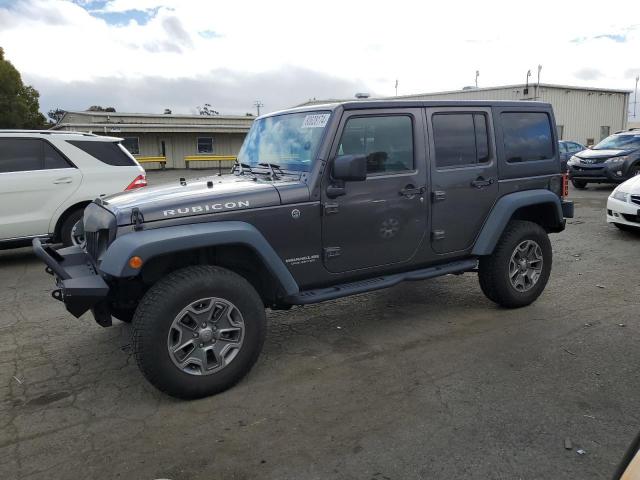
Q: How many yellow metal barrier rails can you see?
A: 2